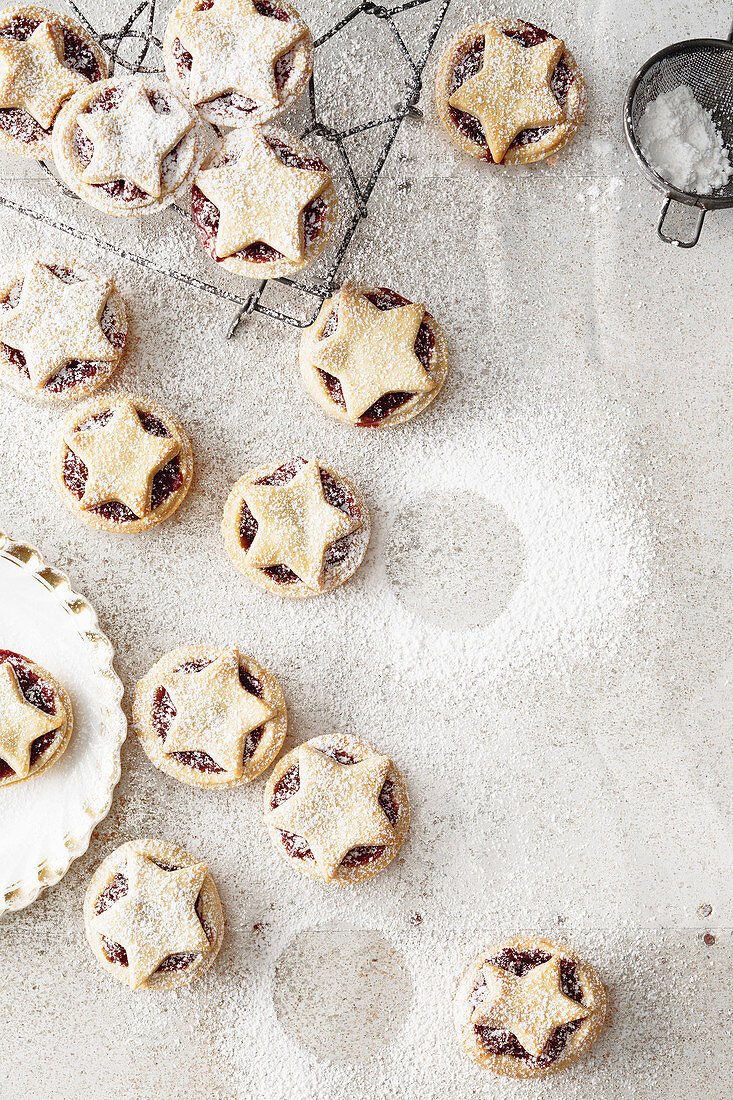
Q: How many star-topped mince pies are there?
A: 14